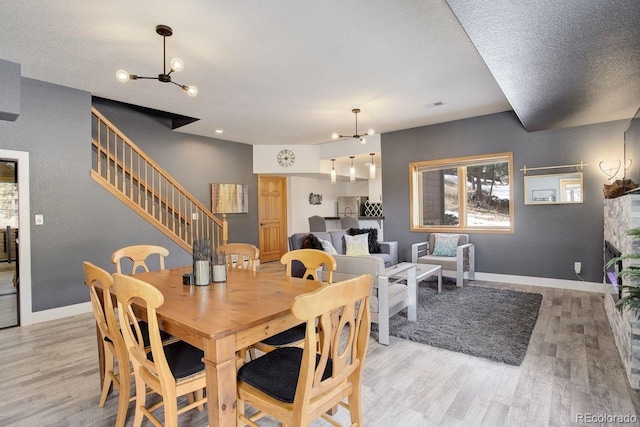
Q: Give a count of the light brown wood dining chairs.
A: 6